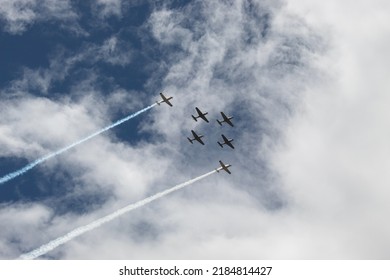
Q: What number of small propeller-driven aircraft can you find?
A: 6